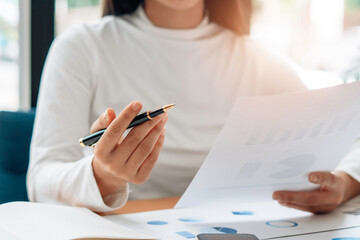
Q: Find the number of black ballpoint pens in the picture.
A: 1